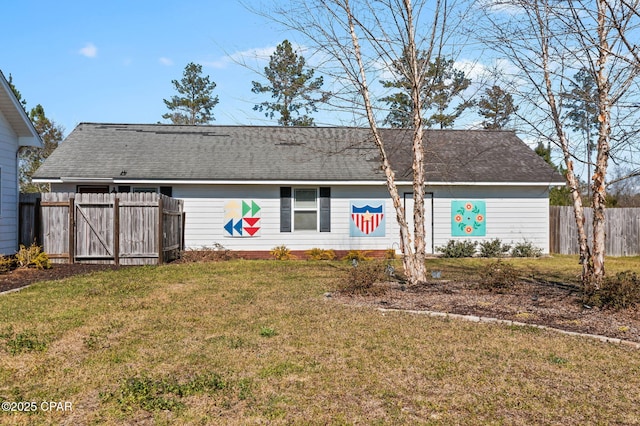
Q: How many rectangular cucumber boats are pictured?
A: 0